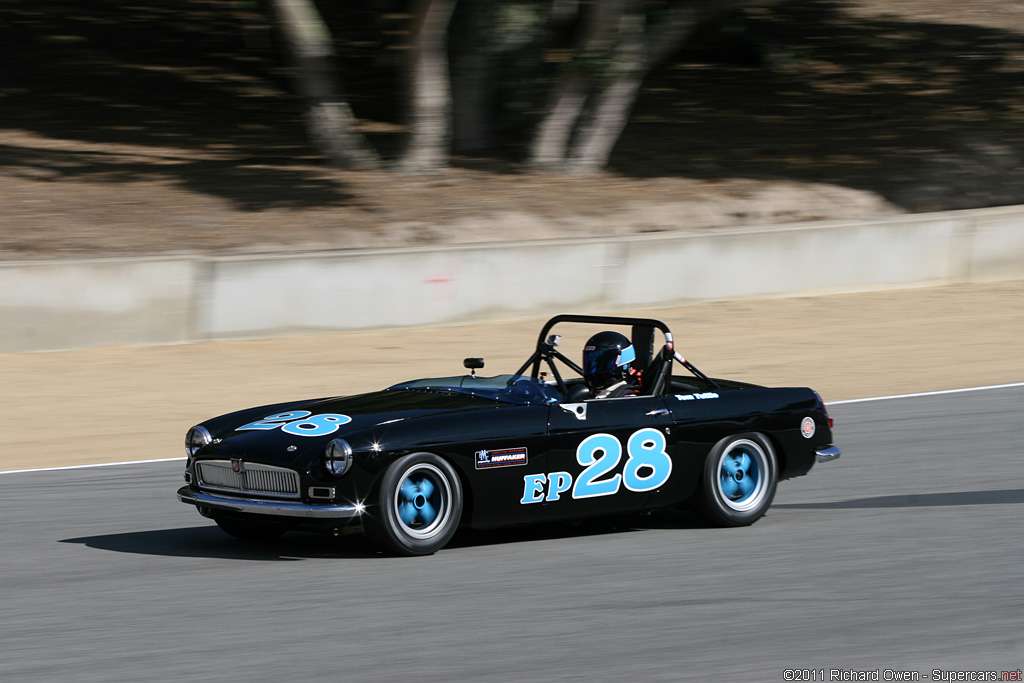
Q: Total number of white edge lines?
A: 1